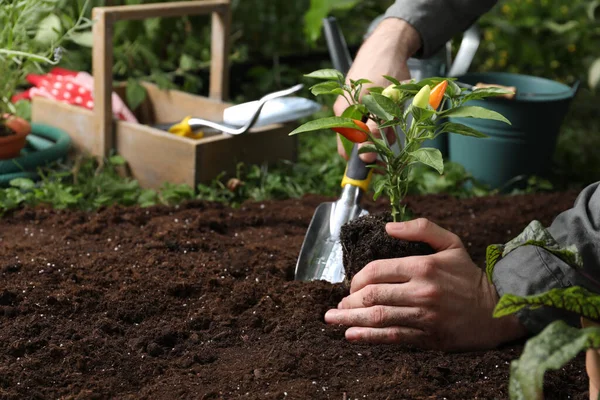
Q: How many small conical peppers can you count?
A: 4